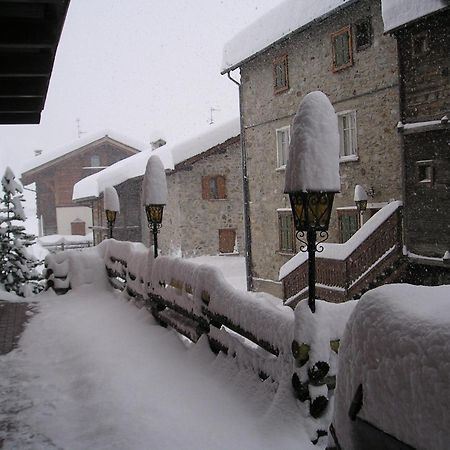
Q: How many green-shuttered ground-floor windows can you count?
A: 2